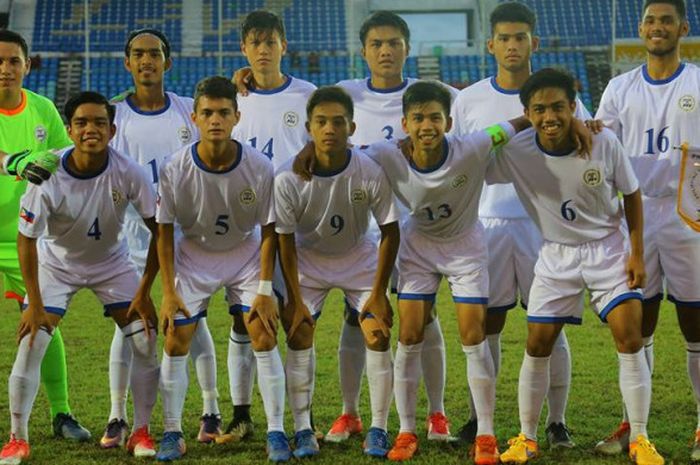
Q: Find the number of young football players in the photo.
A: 11